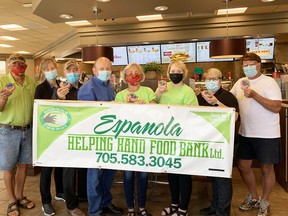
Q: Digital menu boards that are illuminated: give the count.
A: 5